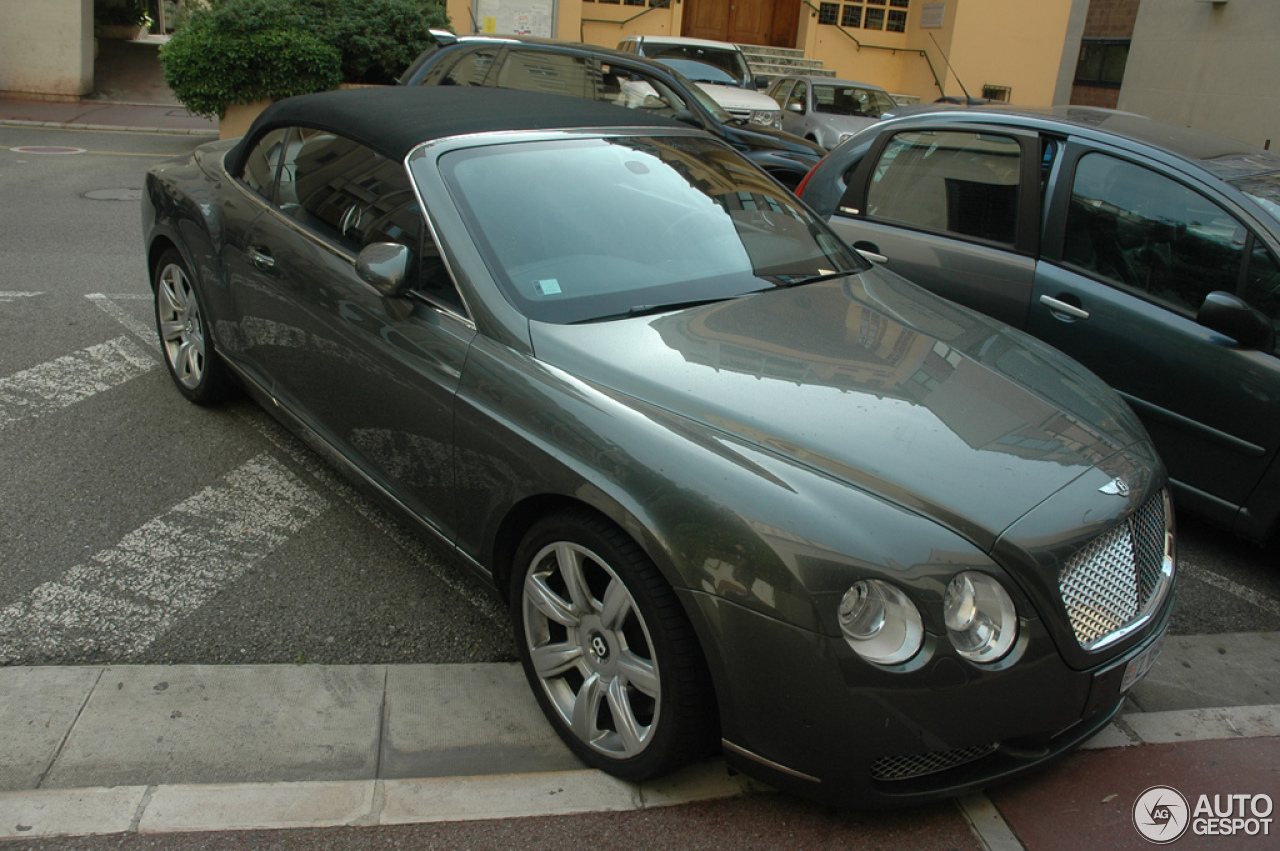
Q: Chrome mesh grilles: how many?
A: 2